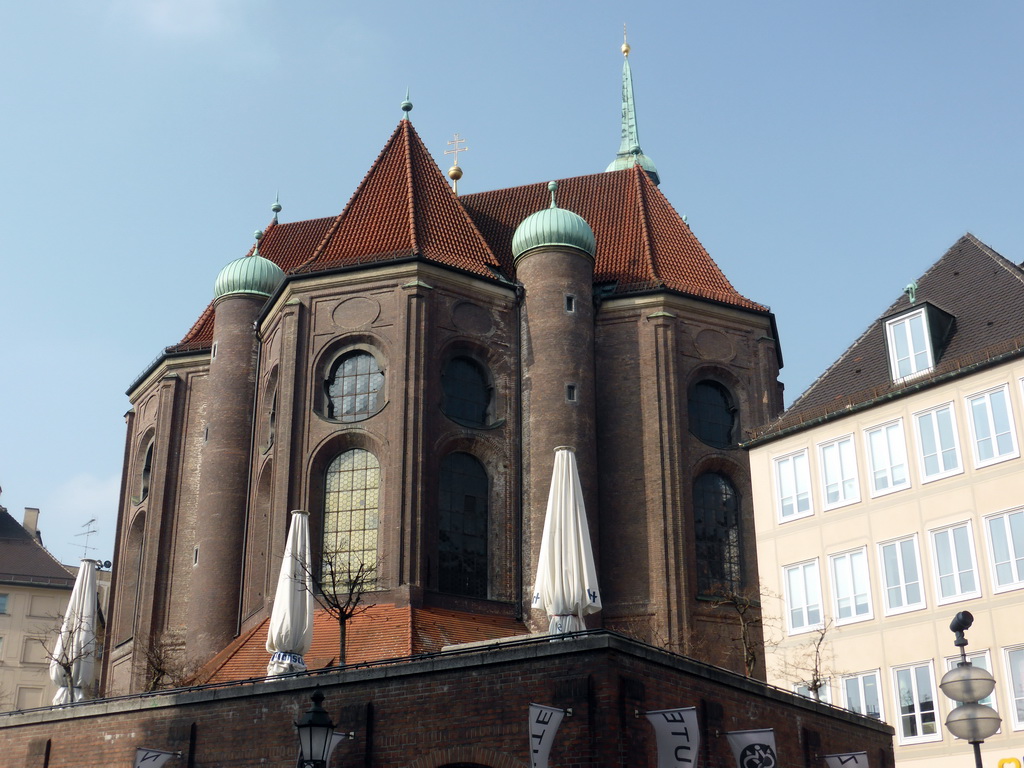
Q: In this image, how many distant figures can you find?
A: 0